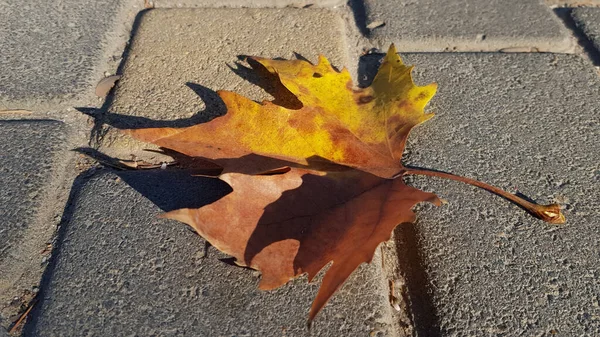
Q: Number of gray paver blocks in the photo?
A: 6